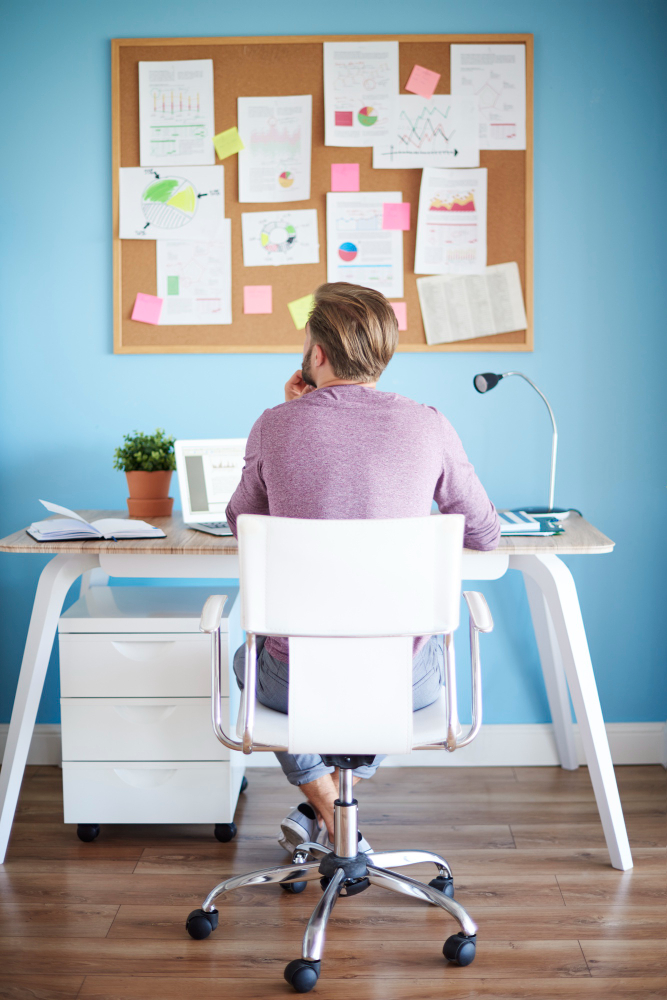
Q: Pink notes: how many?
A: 6